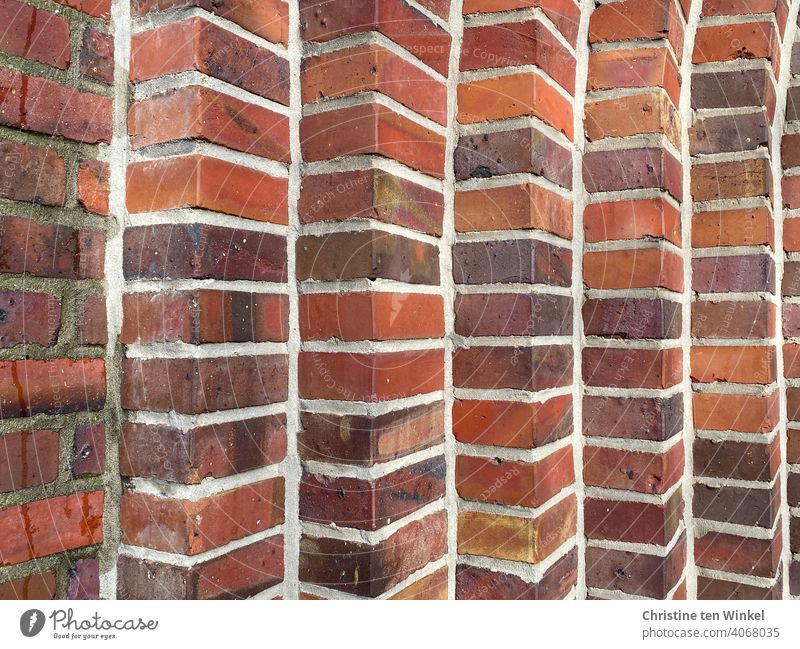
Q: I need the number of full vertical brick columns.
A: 5